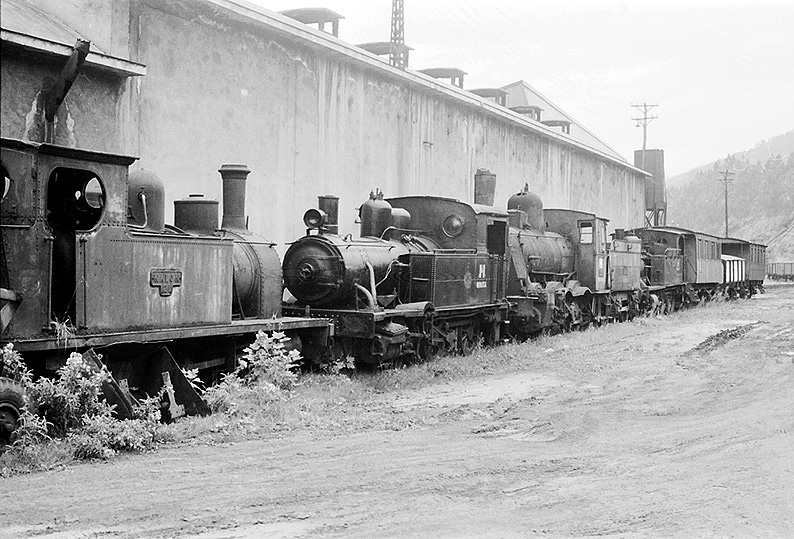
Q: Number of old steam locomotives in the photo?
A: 4